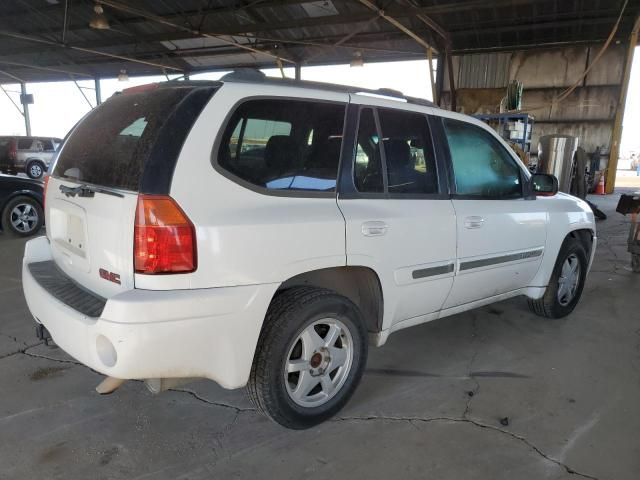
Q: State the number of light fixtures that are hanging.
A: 3